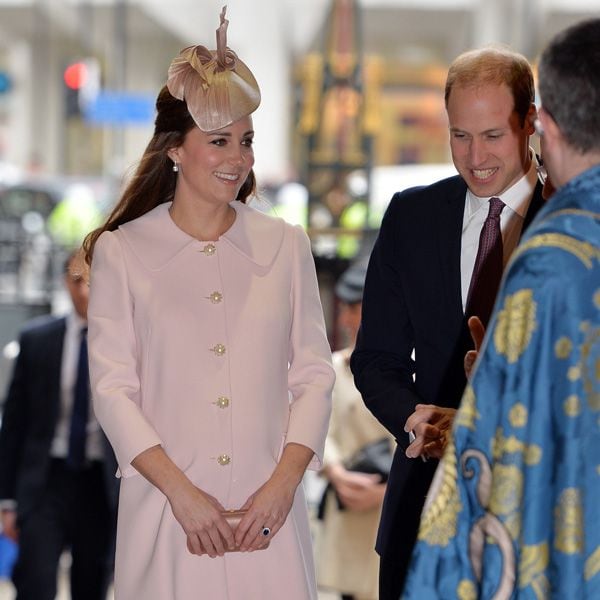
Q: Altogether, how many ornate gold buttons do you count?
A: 5